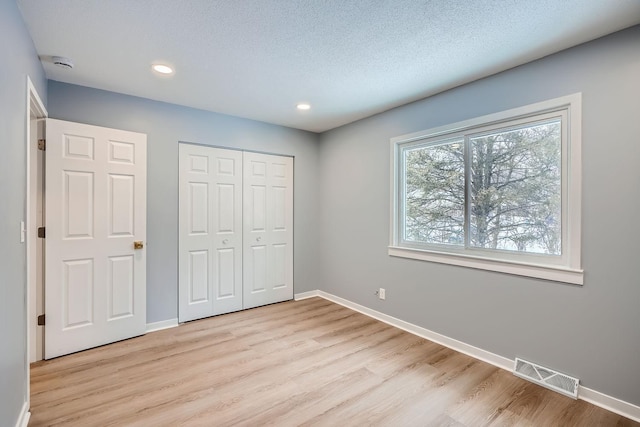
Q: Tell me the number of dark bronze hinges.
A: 3